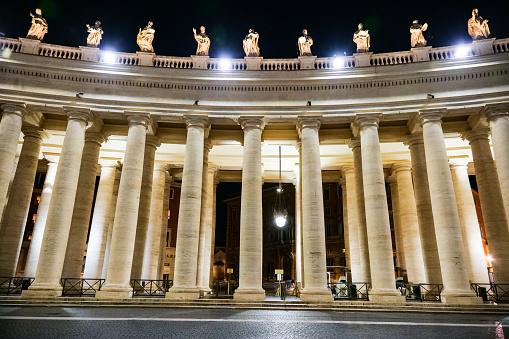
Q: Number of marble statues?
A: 9